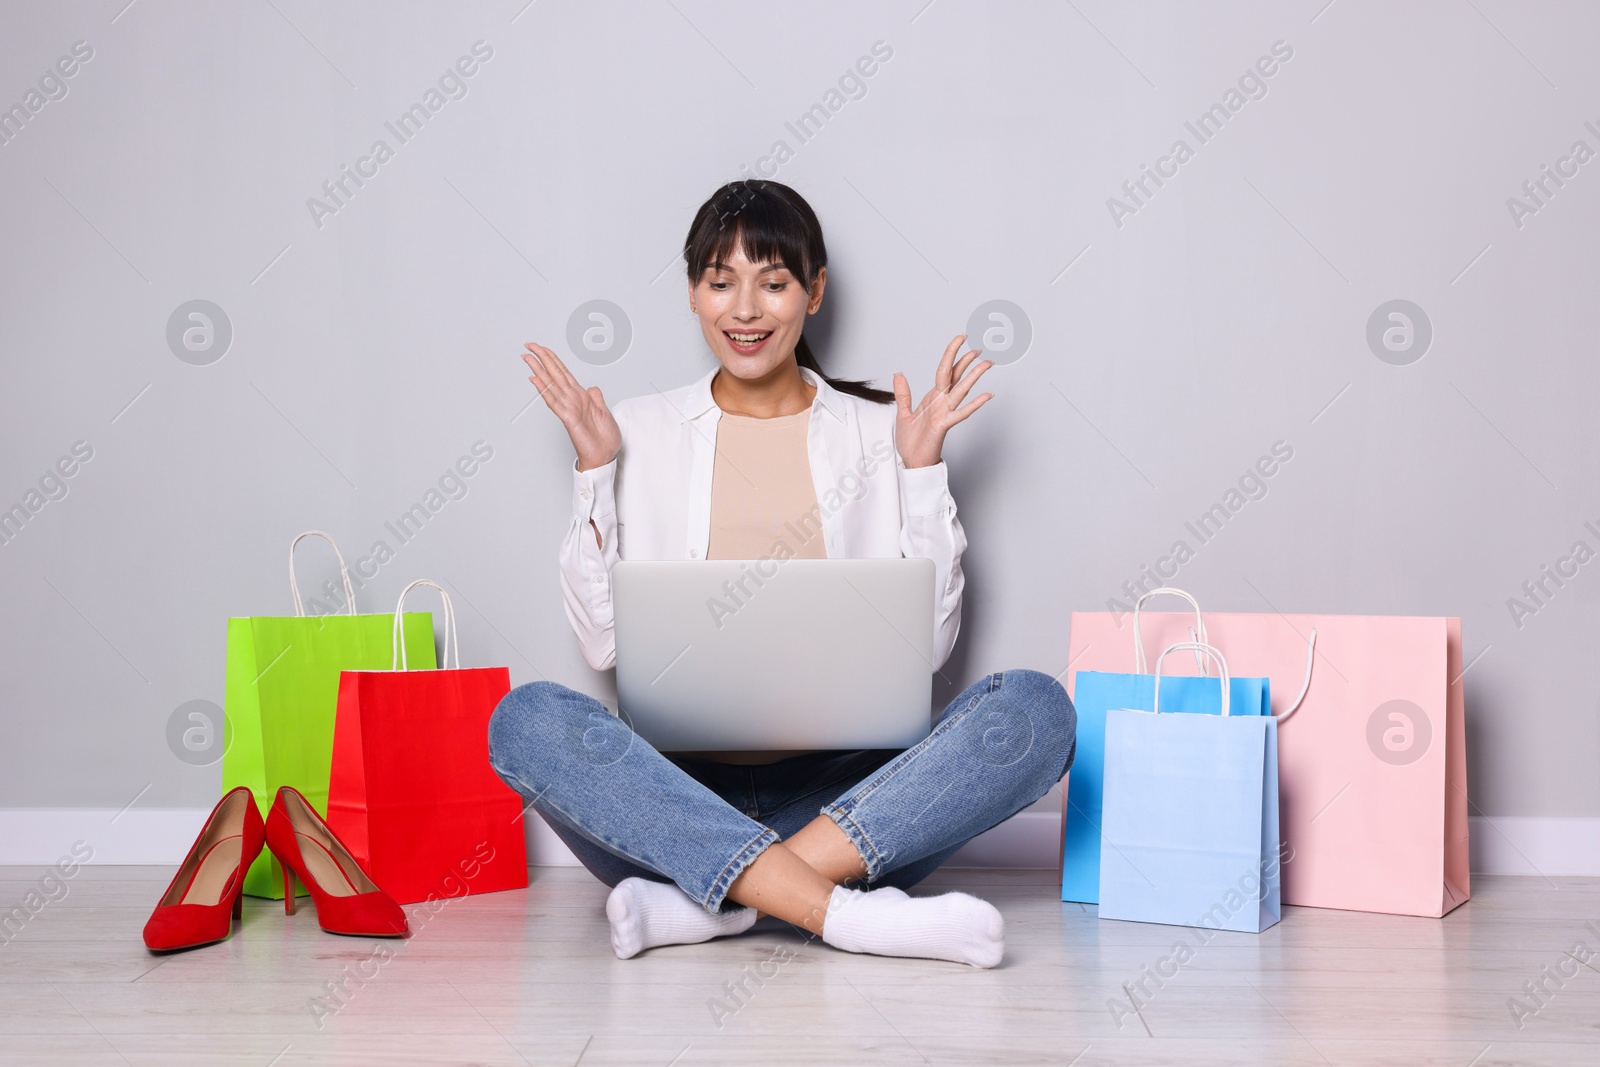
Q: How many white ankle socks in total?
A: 2